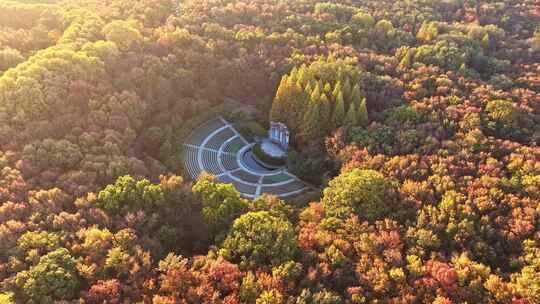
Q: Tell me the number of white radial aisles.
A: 5